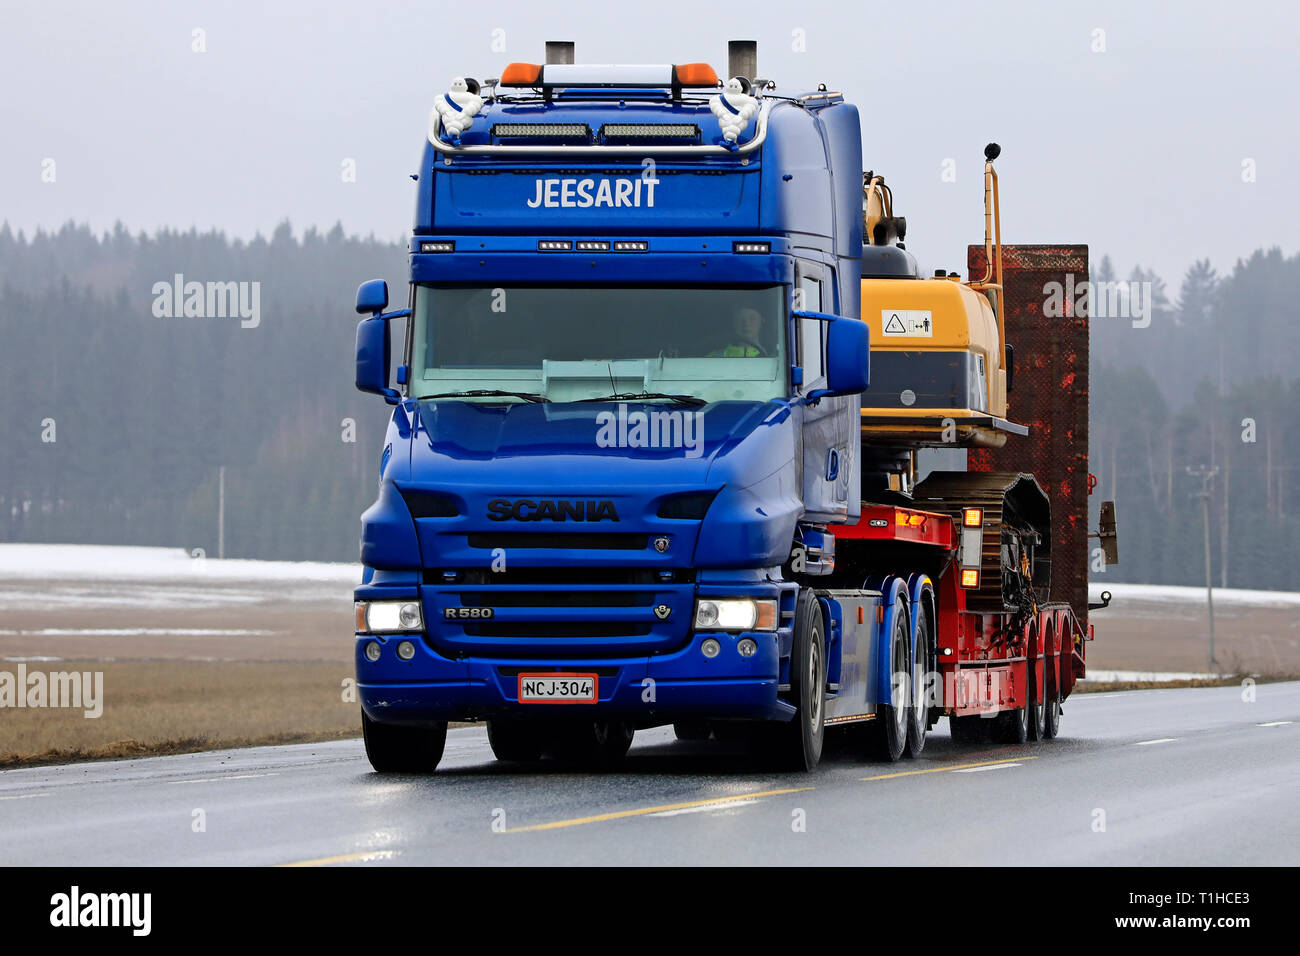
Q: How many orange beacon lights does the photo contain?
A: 2